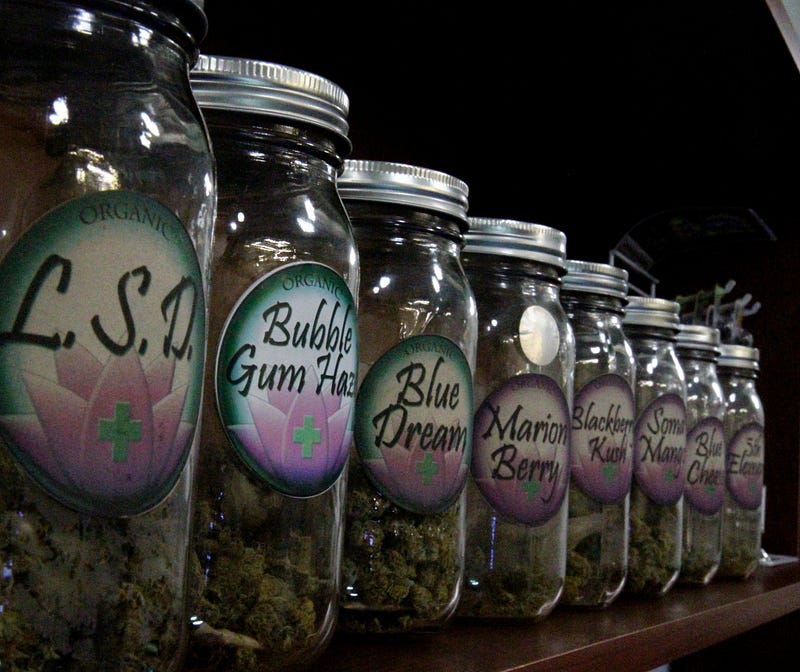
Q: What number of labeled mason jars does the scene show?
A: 8